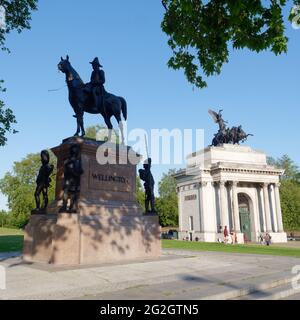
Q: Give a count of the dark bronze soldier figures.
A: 3